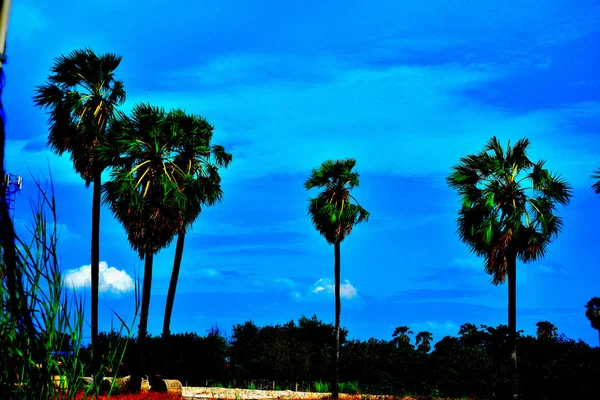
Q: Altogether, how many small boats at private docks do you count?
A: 0